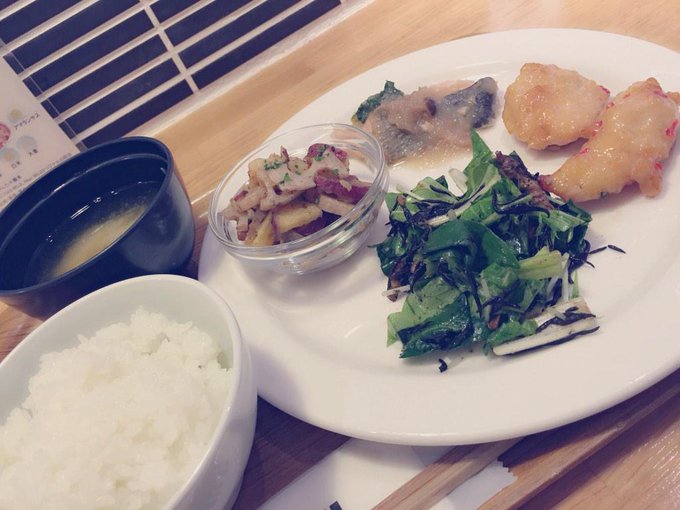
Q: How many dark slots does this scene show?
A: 11